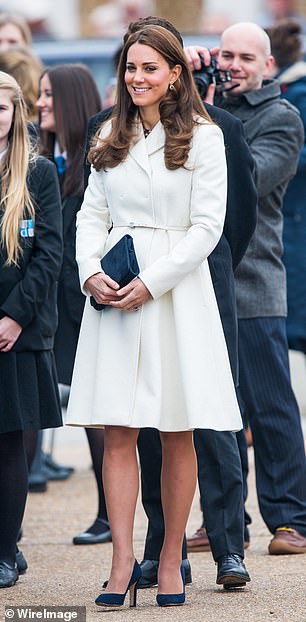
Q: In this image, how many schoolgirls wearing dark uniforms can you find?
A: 2